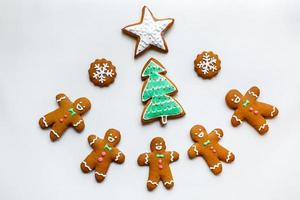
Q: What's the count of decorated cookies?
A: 9